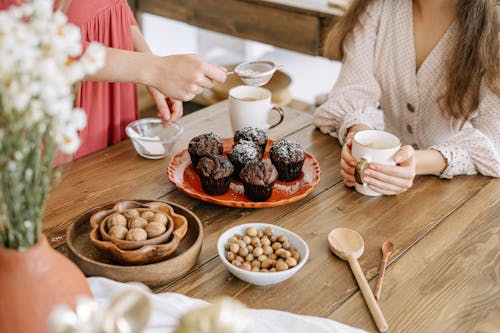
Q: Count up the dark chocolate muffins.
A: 6